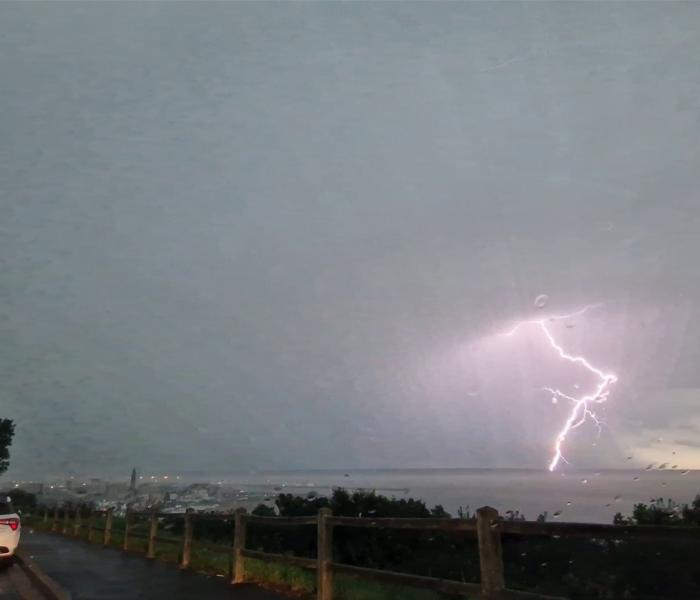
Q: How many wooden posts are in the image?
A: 12